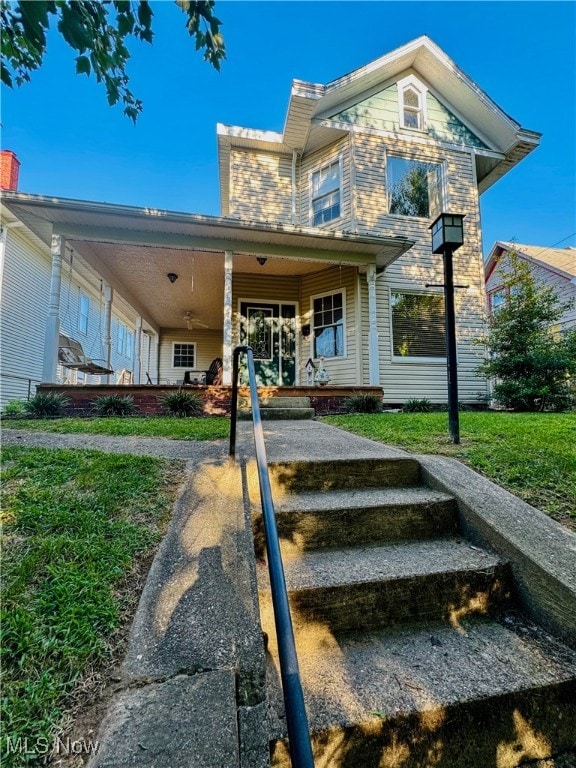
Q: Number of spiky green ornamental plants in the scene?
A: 5